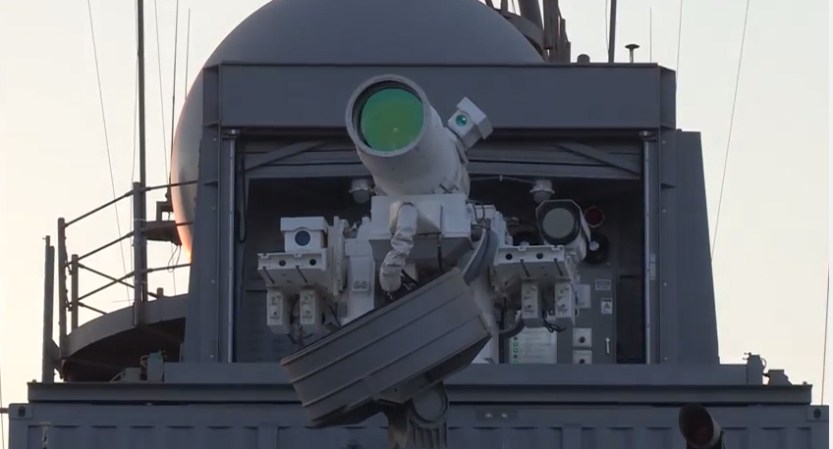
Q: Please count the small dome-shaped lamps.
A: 2